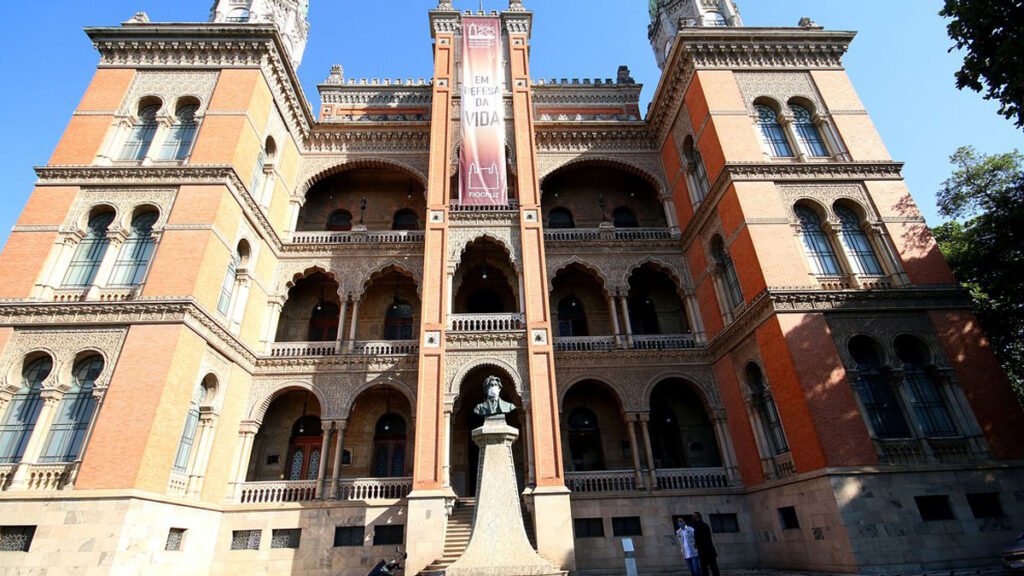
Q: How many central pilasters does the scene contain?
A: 2